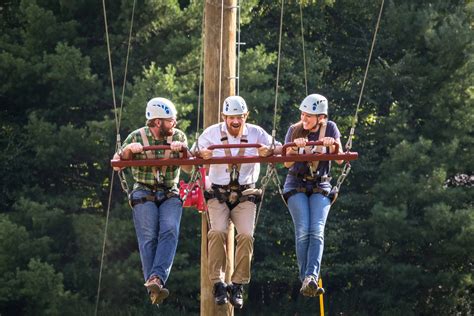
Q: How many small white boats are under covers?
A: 0